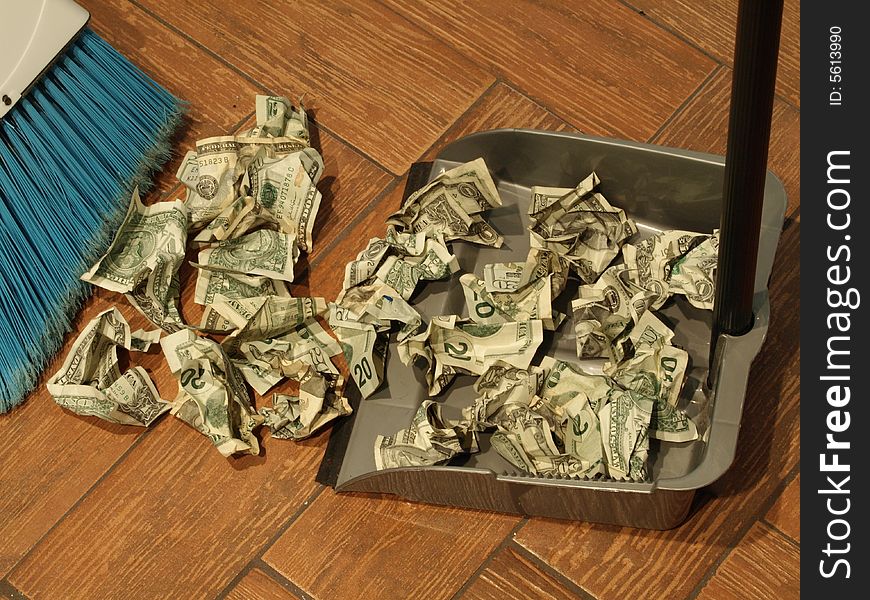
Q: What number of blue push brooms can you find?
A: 1